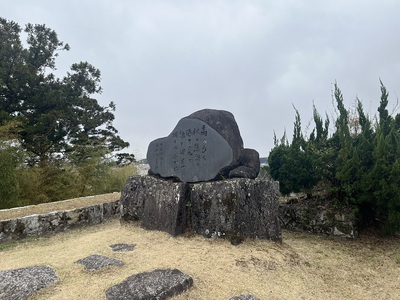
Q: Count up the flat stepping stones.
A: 5